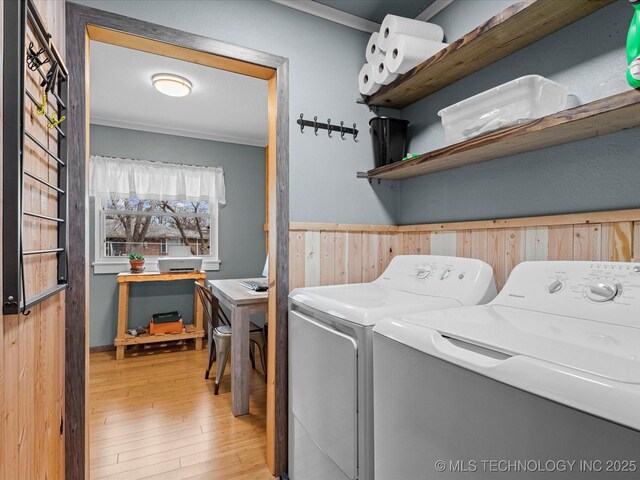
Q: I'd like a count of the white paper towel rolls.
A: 5